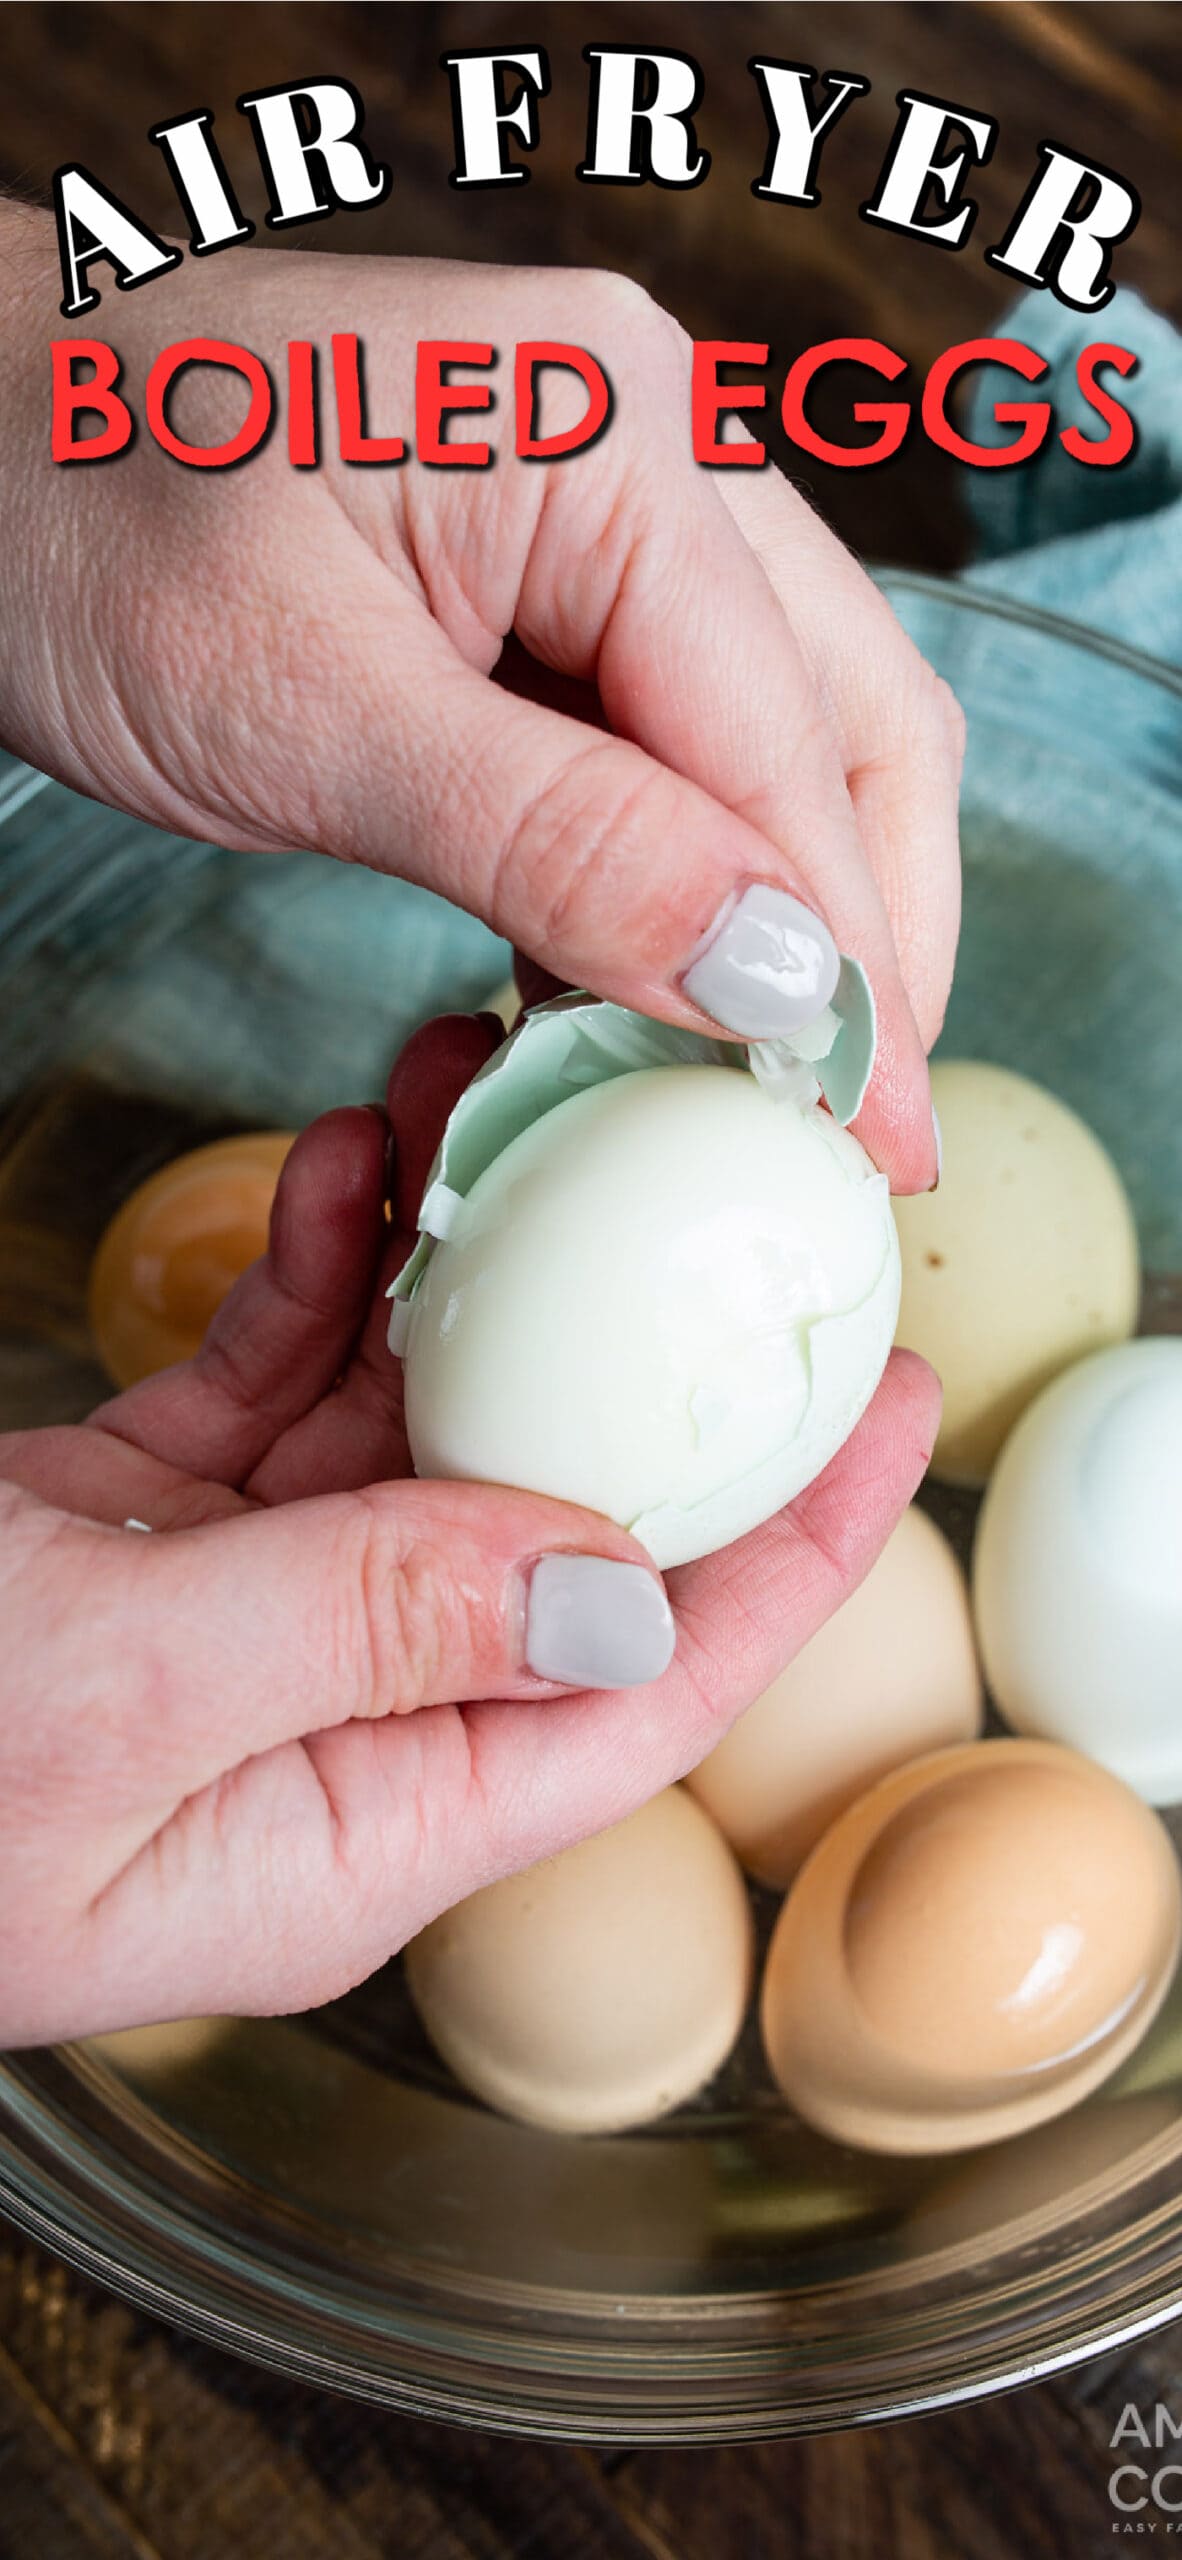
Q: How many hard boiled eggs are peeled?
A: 1